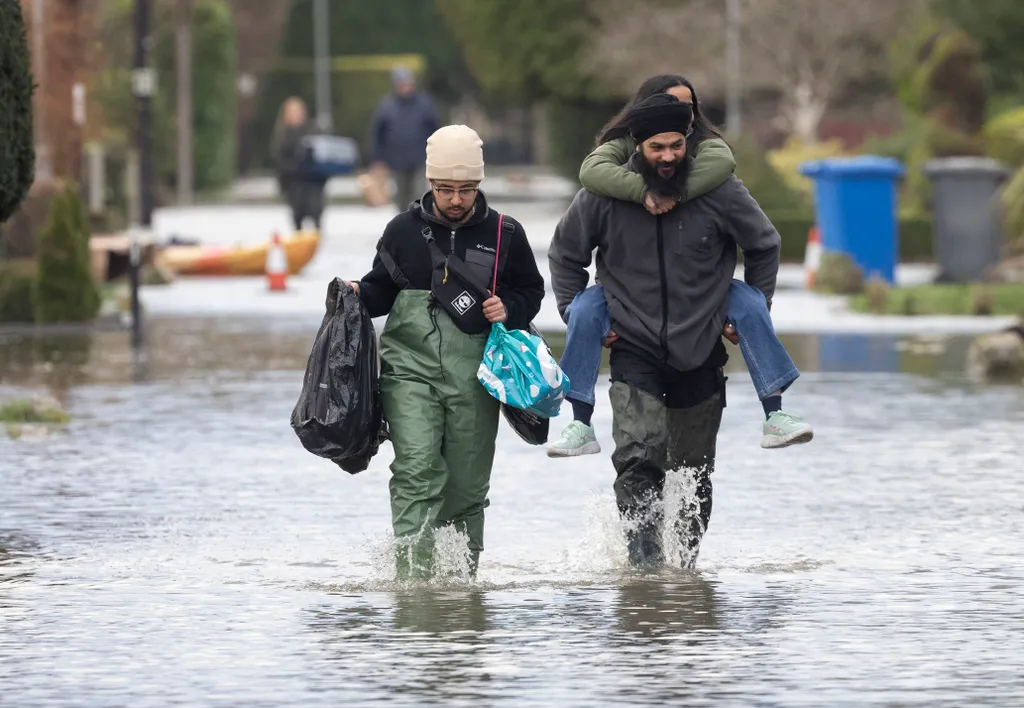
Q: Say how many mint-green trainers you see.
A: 2